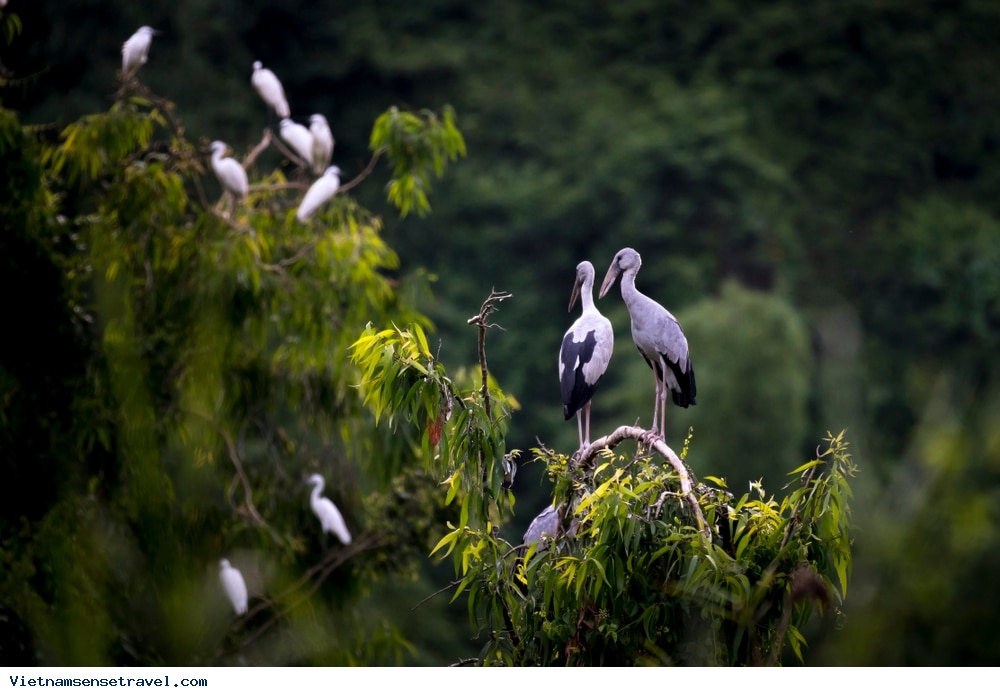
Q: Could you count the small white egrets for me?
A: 8